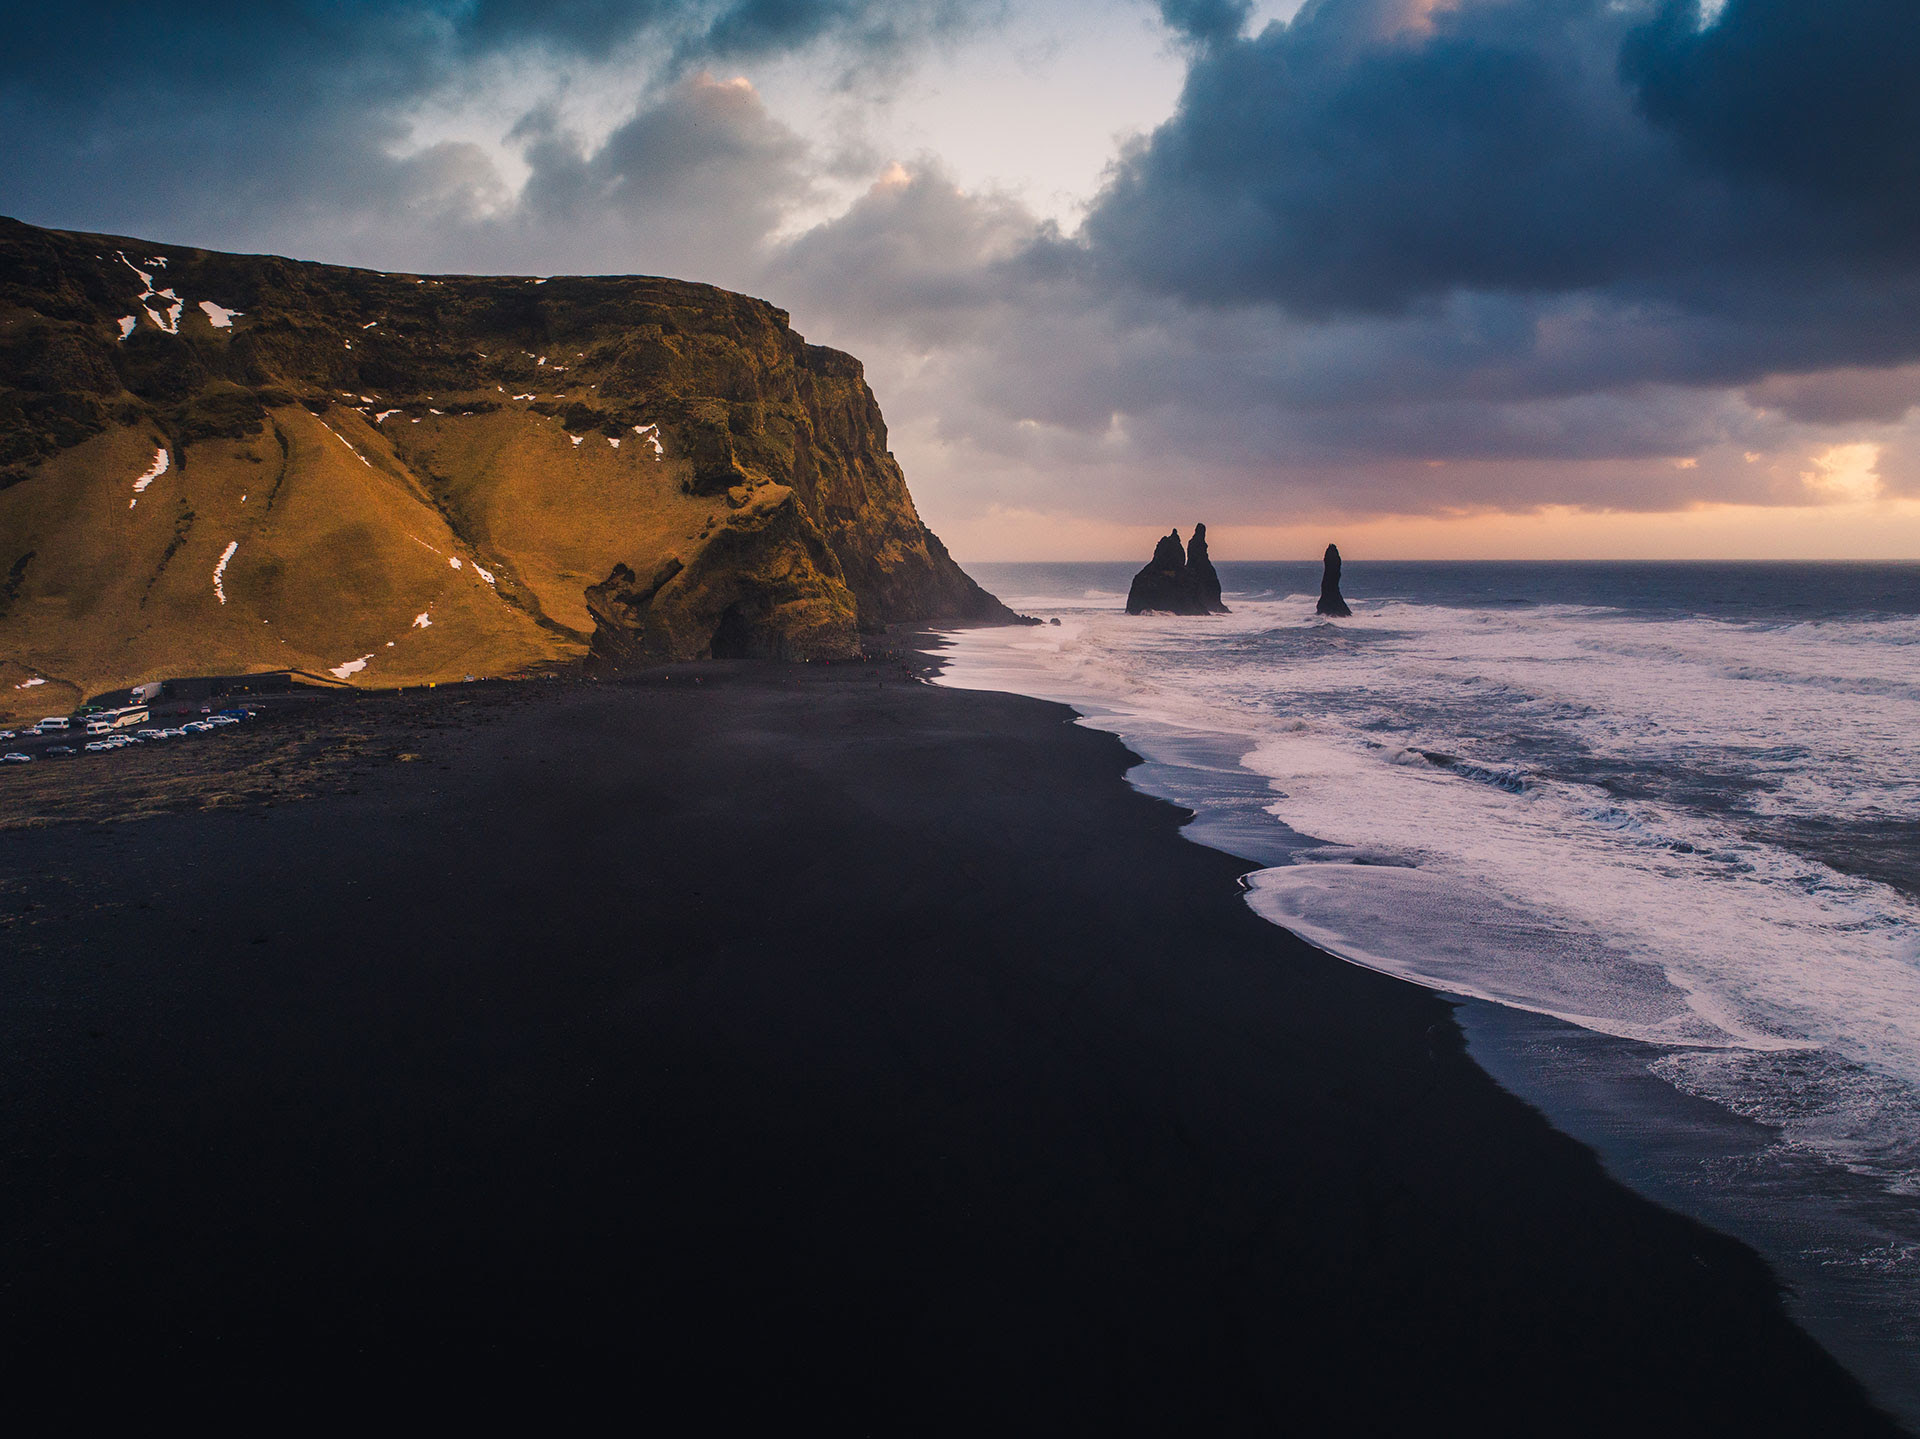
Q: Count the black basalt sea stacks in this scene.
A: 3